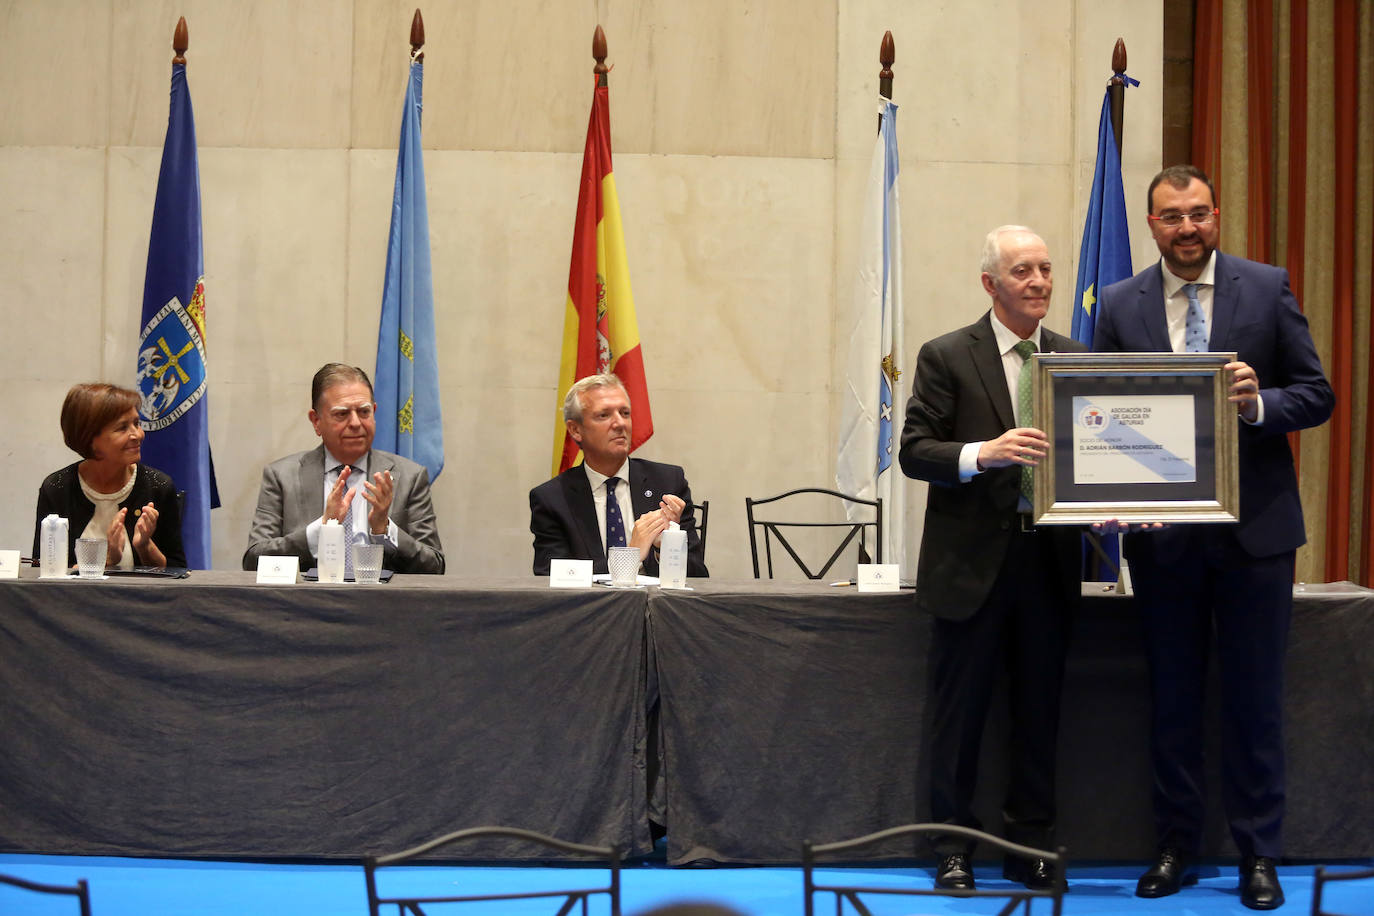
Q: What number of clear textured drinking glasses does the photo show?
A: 3